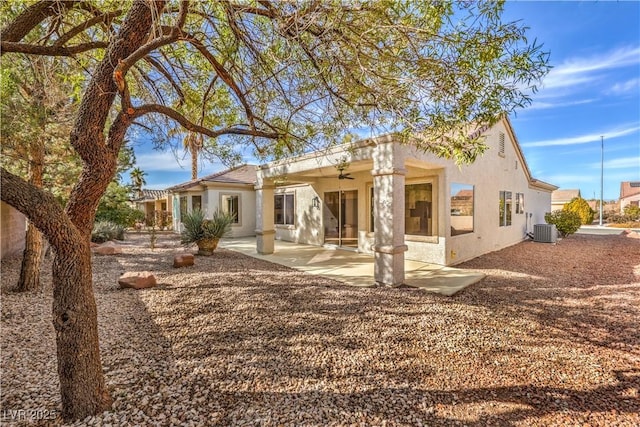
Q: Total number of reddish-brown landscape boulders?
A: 3